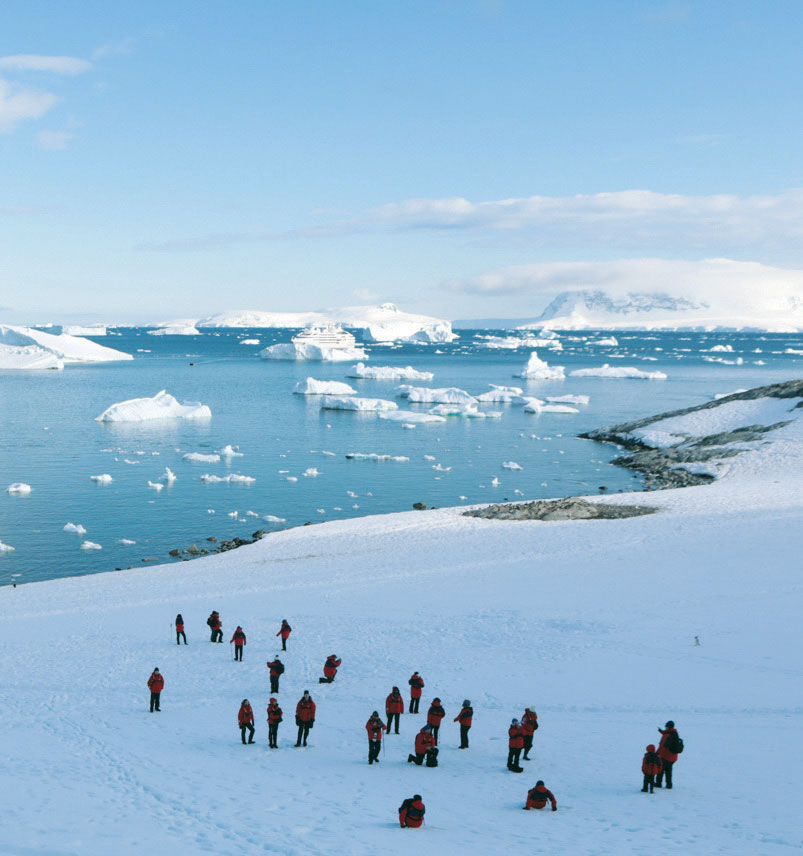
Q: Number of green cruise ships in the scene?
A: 0